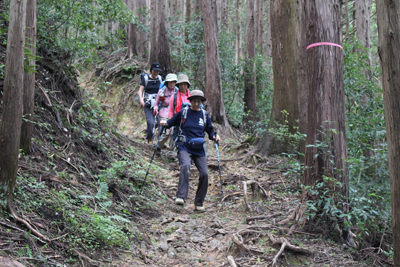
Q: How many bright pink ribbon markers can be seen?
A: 1